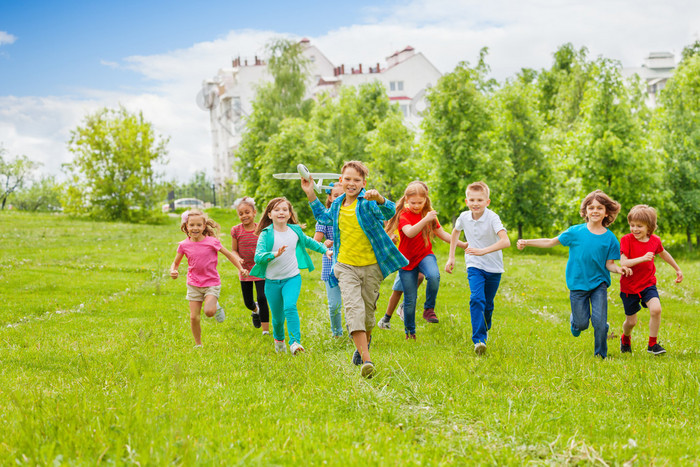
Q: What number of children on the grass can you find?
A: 10